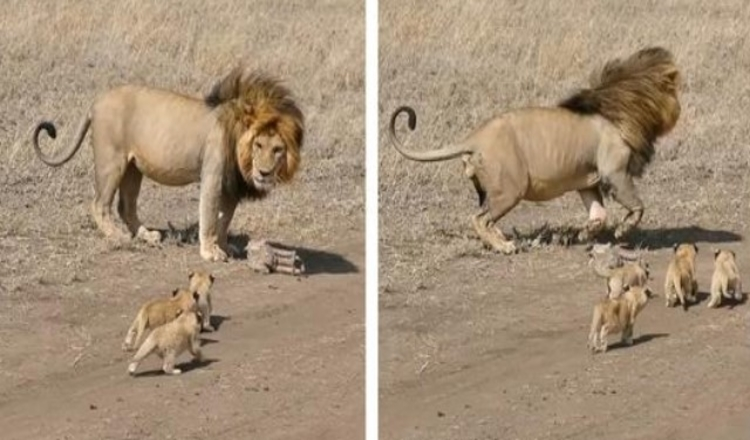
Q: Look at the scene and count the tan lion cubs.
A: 7